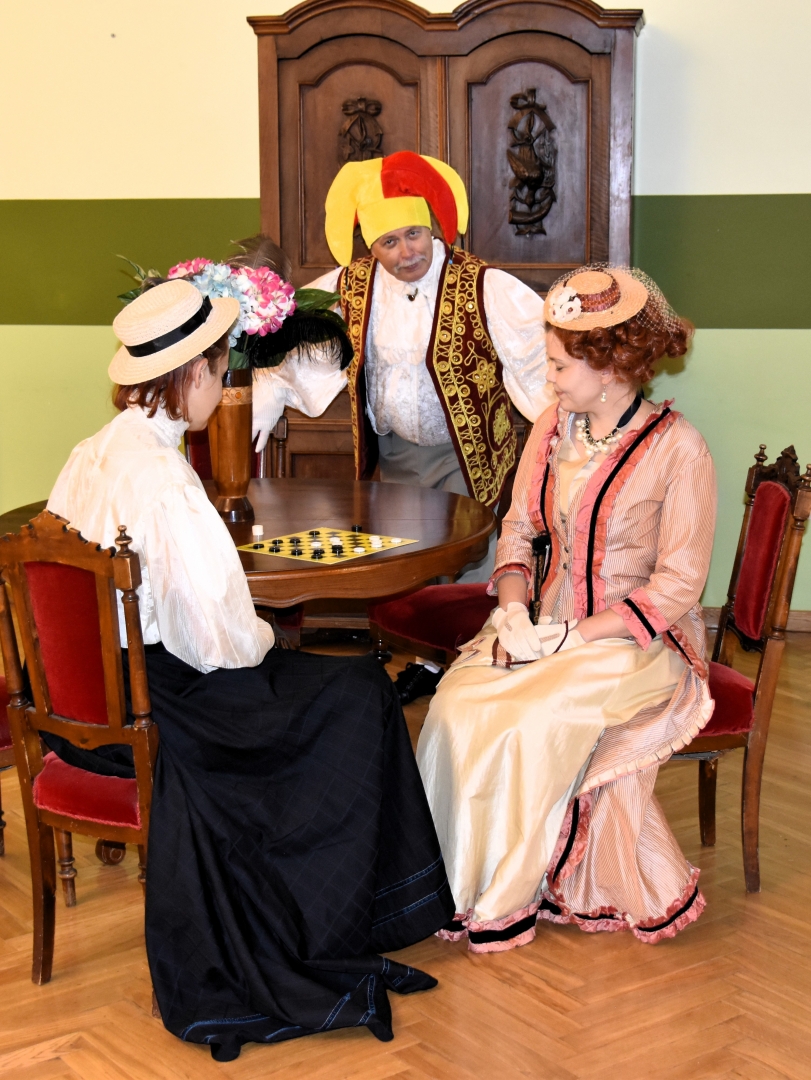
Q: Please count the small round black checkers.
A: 11